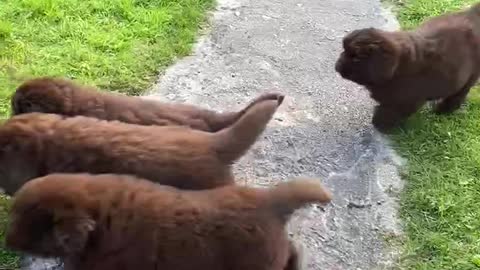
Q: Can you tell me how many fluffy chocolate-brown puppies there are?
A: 4